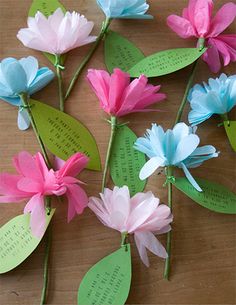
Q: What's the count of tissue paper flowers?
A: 9